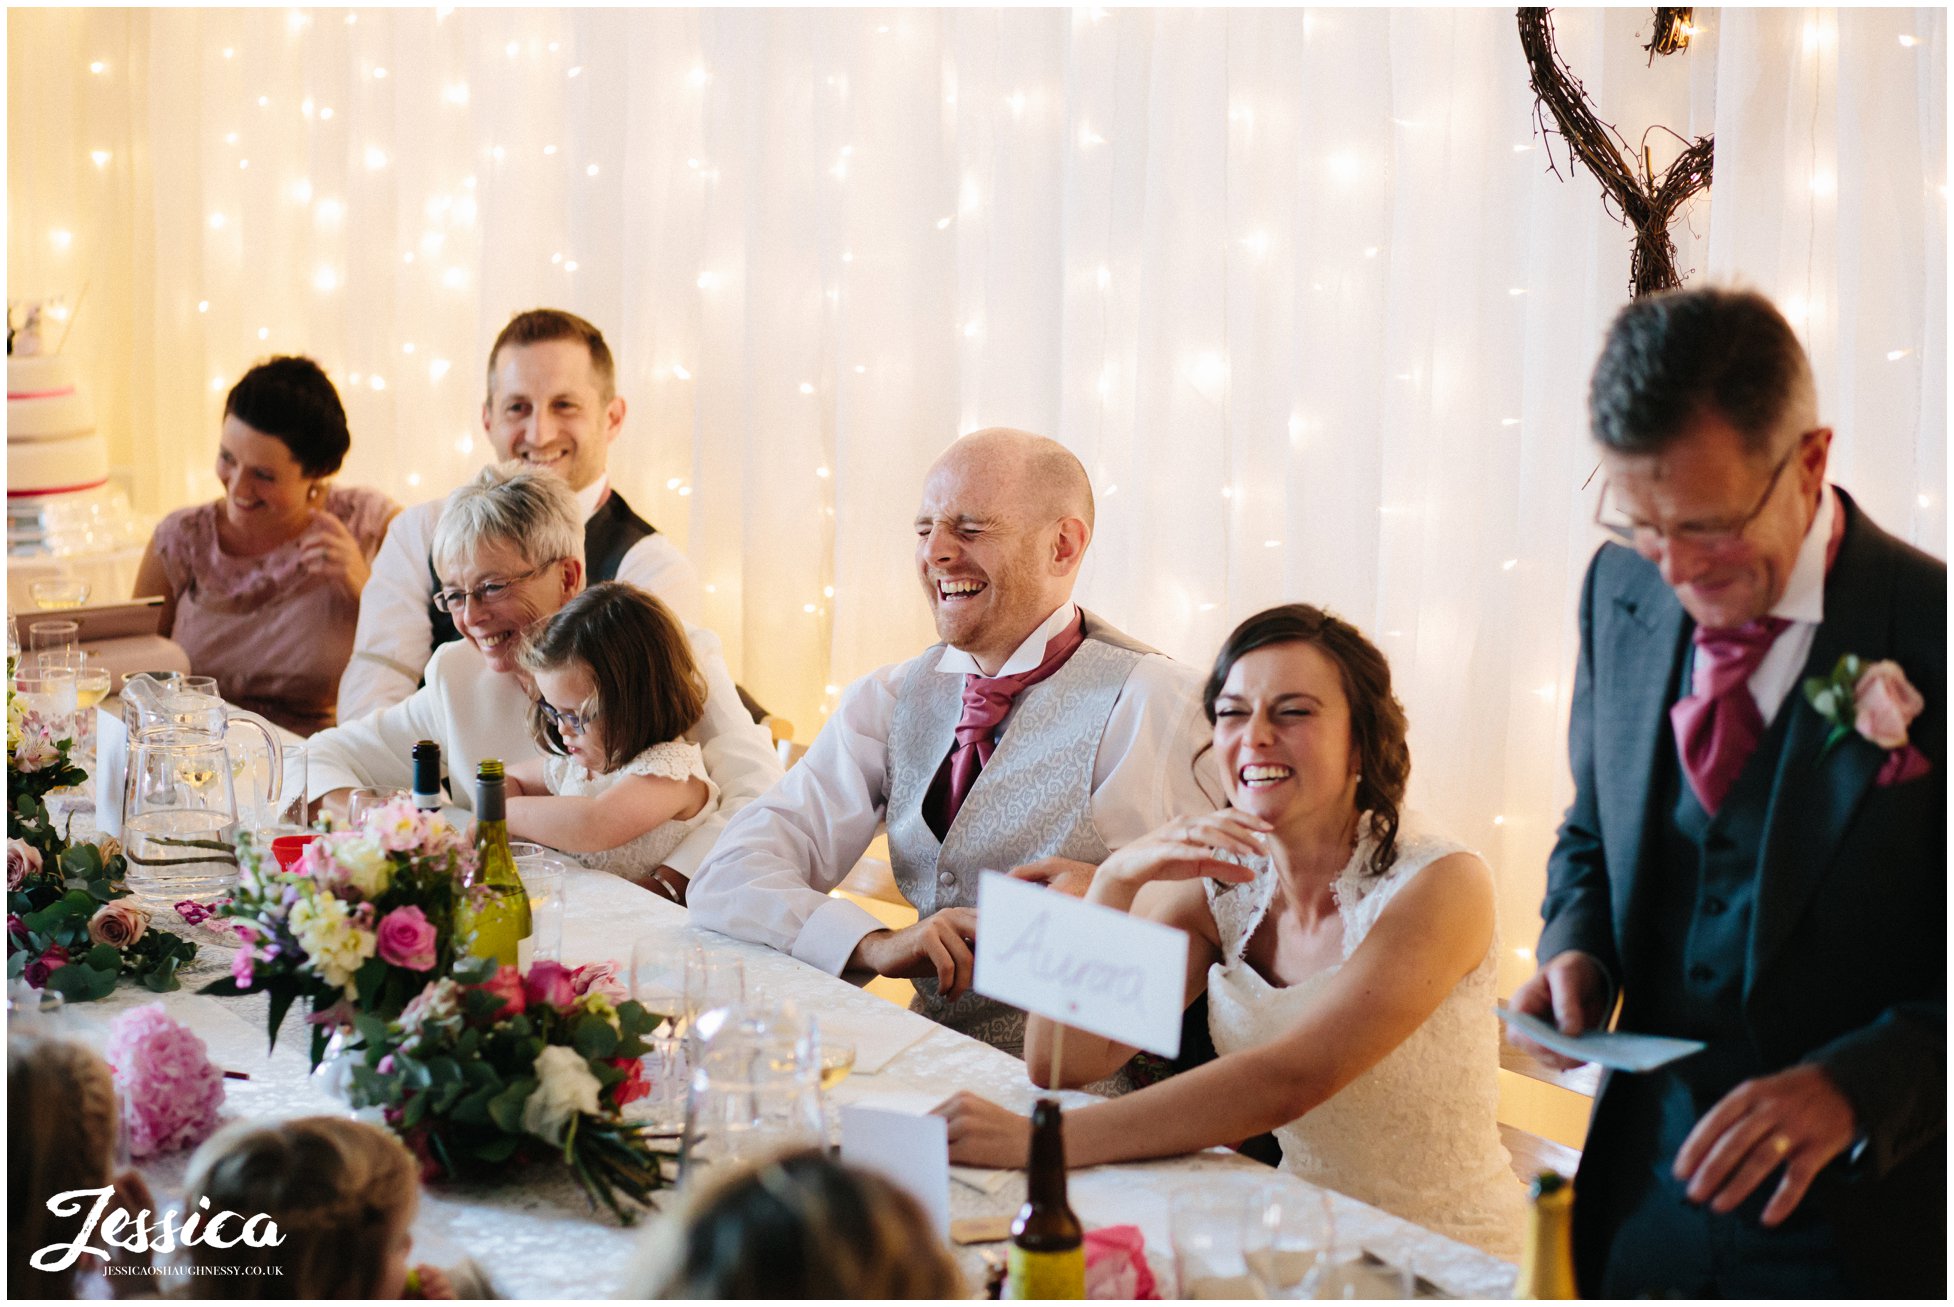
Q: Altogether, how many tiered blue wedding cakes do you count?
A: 0